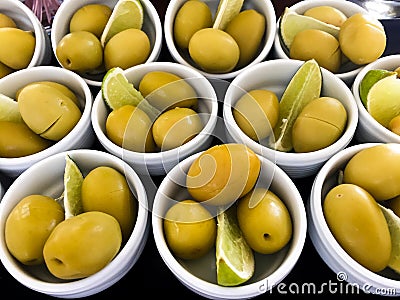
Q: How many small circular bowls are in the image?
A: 11